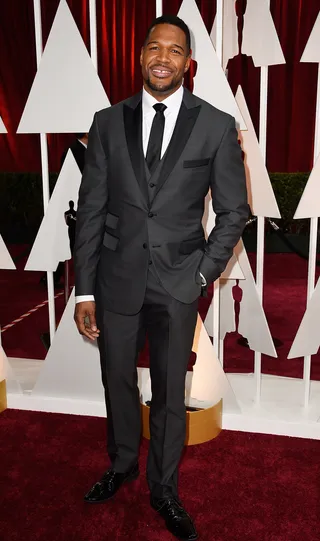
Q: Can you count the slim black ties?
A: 1